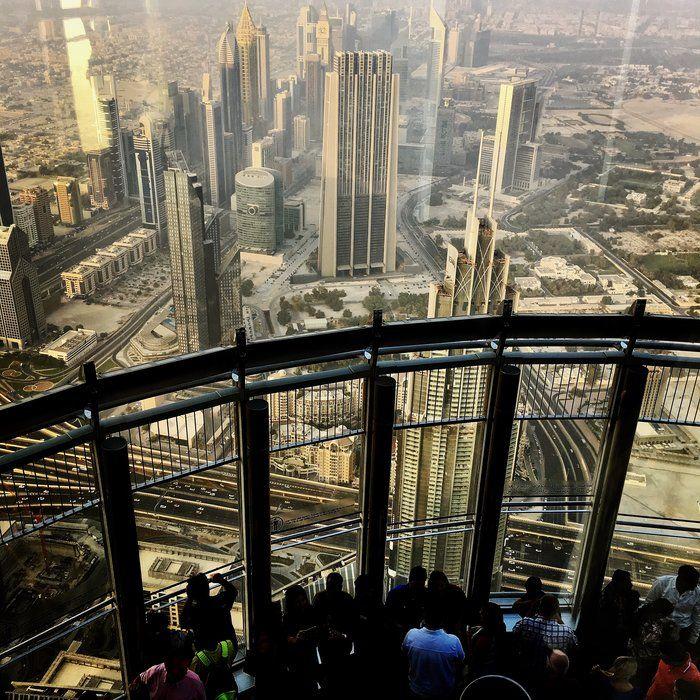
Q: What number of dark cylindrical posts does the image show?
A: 5